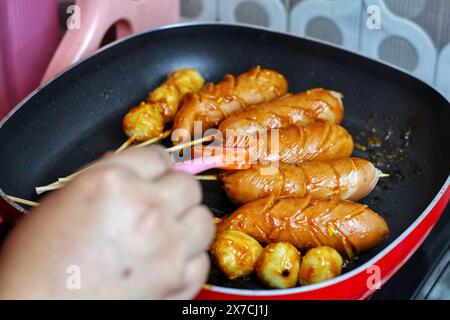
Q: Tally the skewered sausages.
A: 5